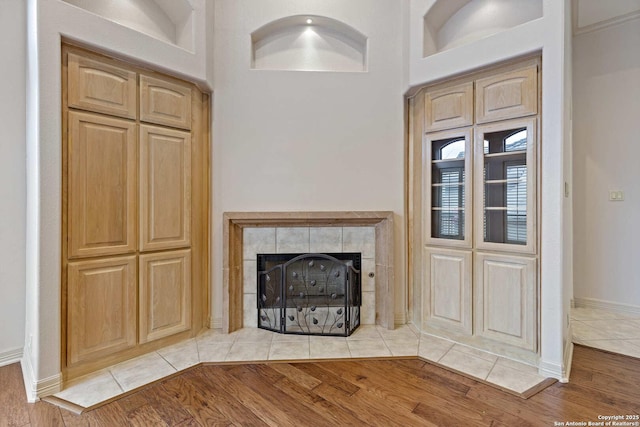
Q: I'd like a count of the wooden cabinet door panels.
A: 10